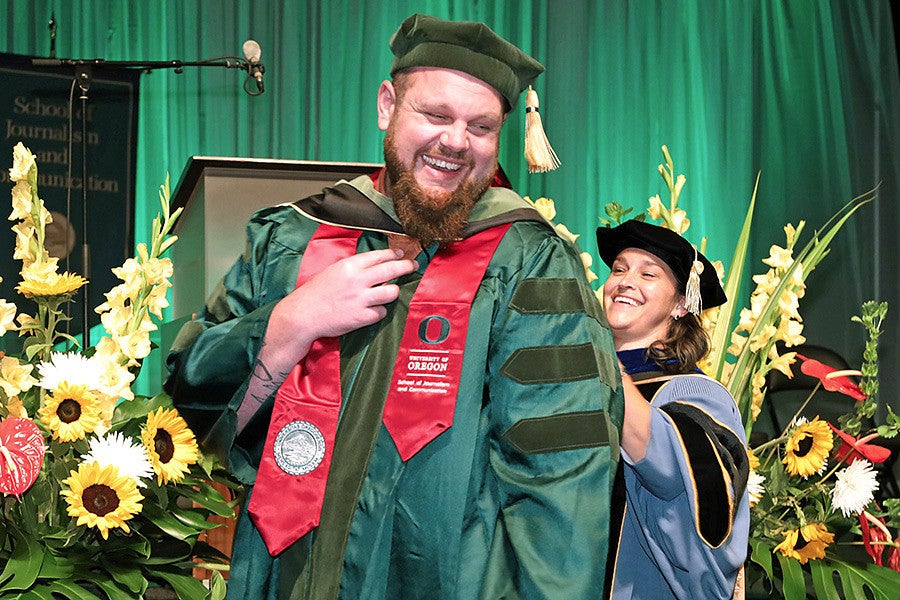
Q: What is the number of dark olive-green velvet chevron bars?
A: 3